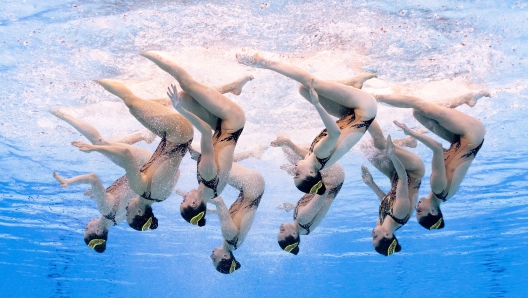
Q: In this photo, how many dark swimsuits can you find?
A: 8